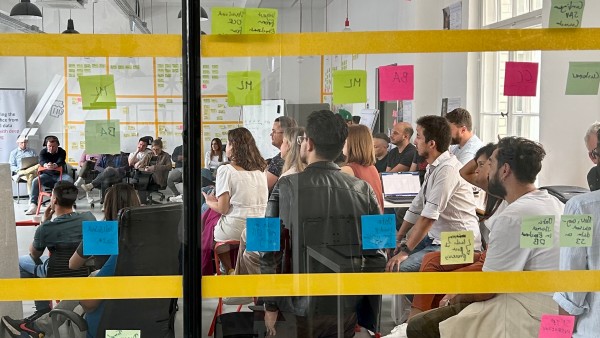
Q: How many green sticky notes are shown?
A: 11